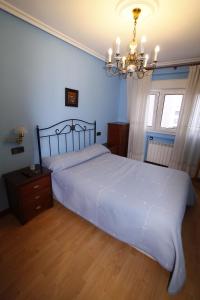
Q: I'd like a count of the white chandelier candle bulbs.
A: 6